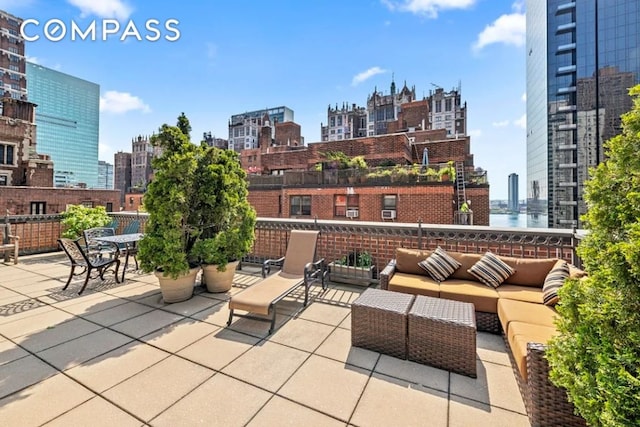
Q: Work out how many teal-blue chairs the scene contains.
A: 2